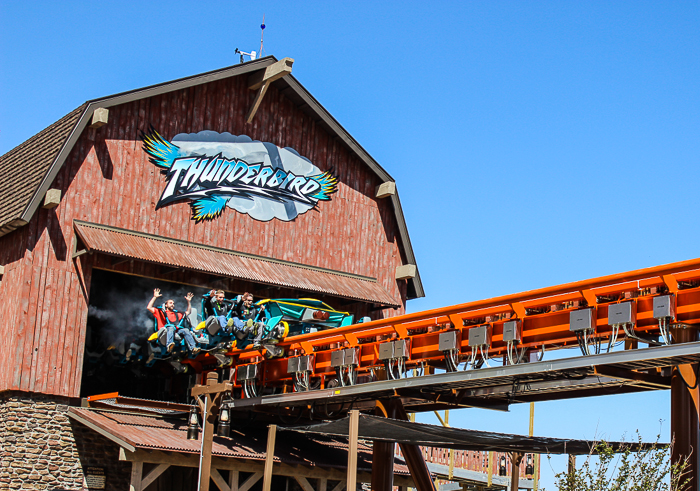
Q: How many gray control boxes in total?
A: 14